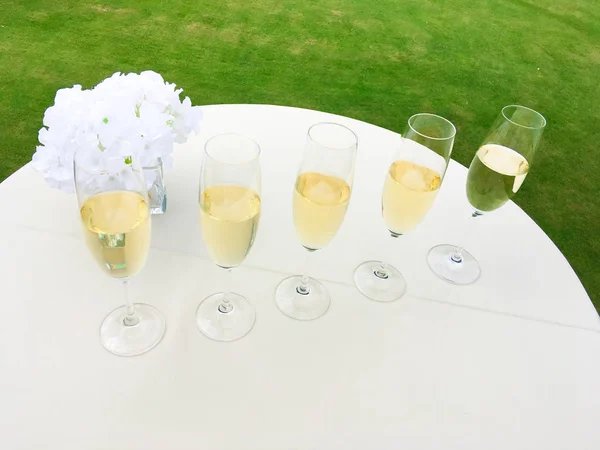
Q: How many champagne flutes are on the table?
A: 5